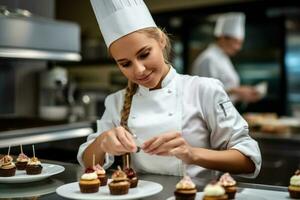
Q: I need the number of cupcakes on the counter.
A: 11